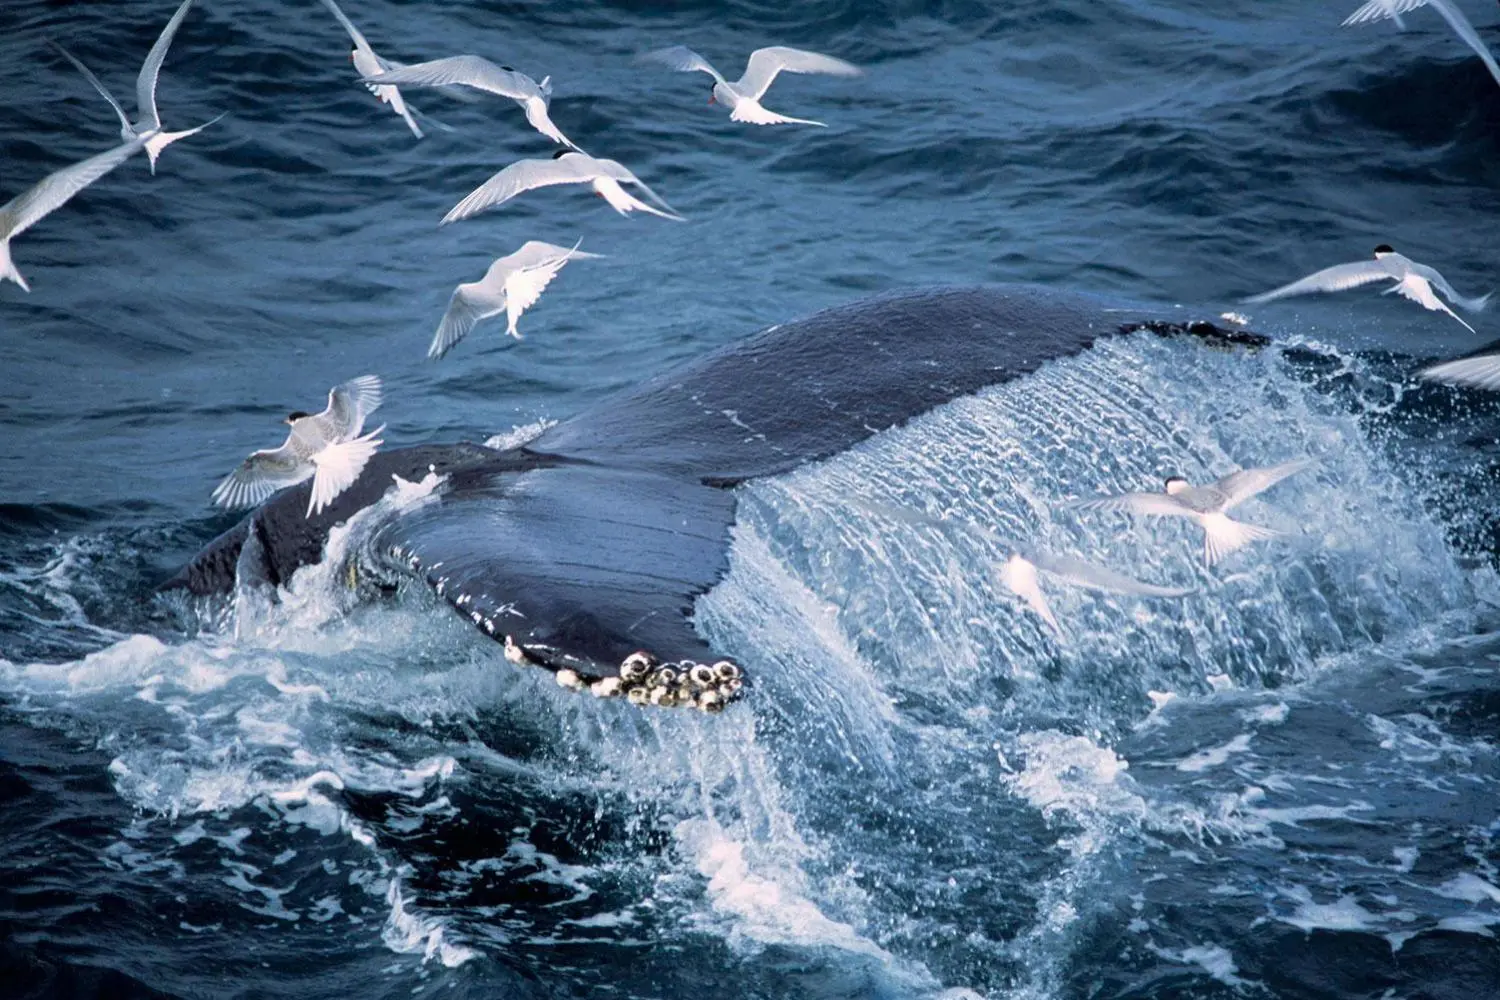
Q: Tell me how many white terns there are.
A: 13